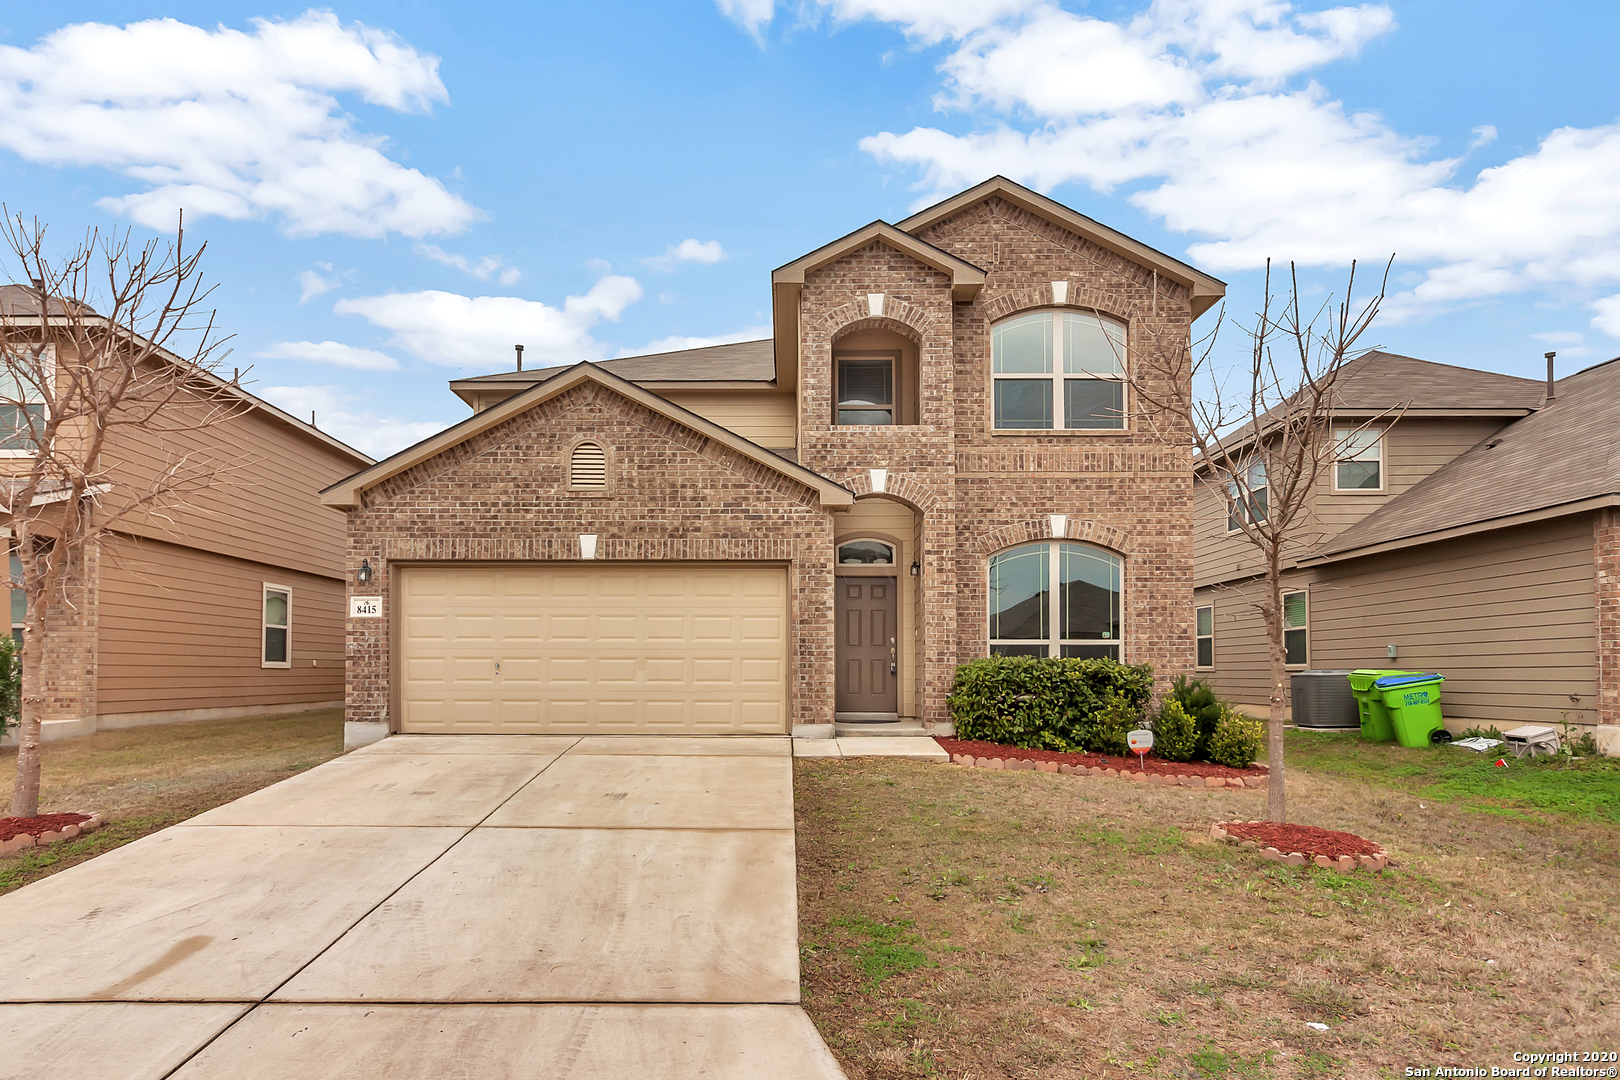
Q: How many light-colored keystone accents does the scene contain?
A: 5